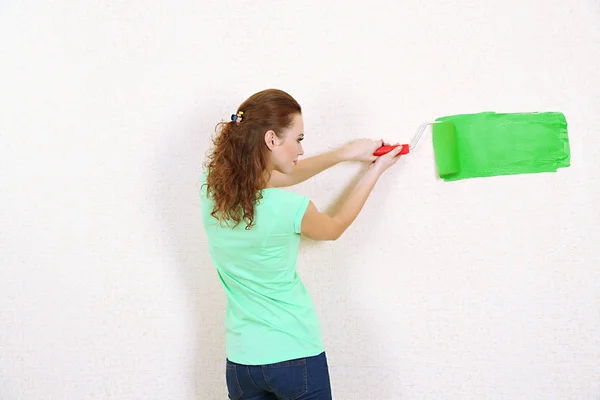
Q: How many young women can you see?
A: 1